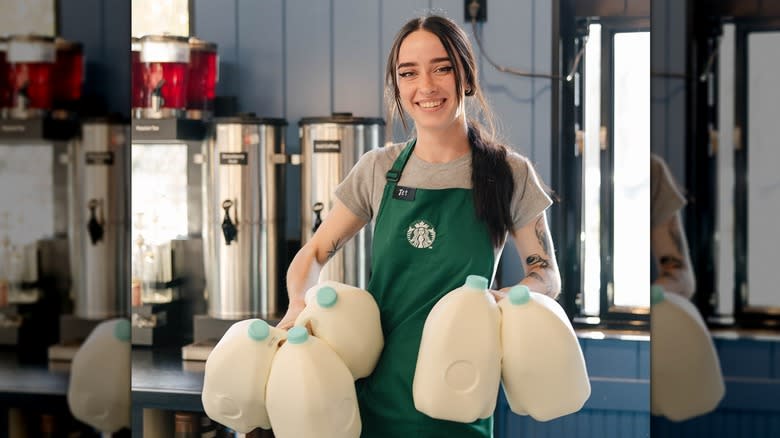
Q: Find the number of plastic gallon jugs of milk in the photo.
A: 5